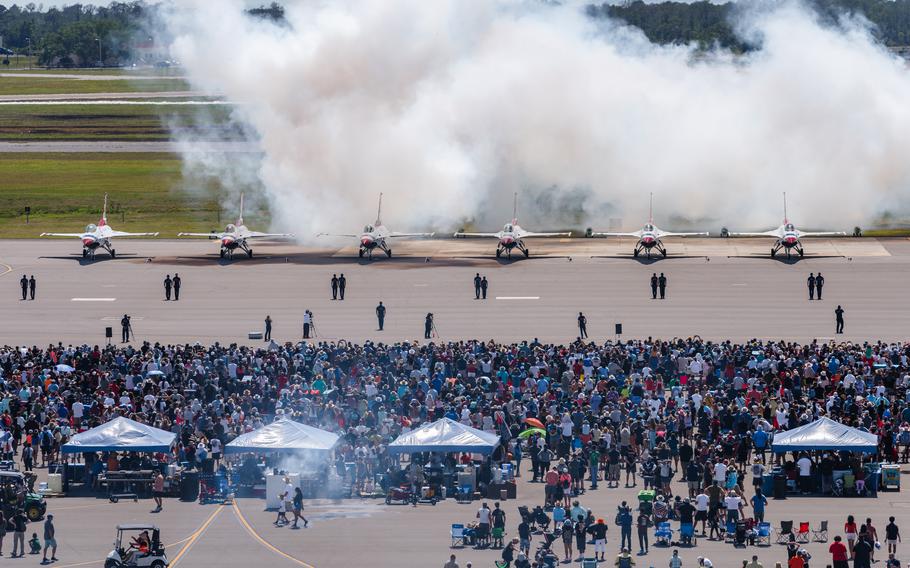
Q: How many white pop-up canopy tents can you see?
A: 4